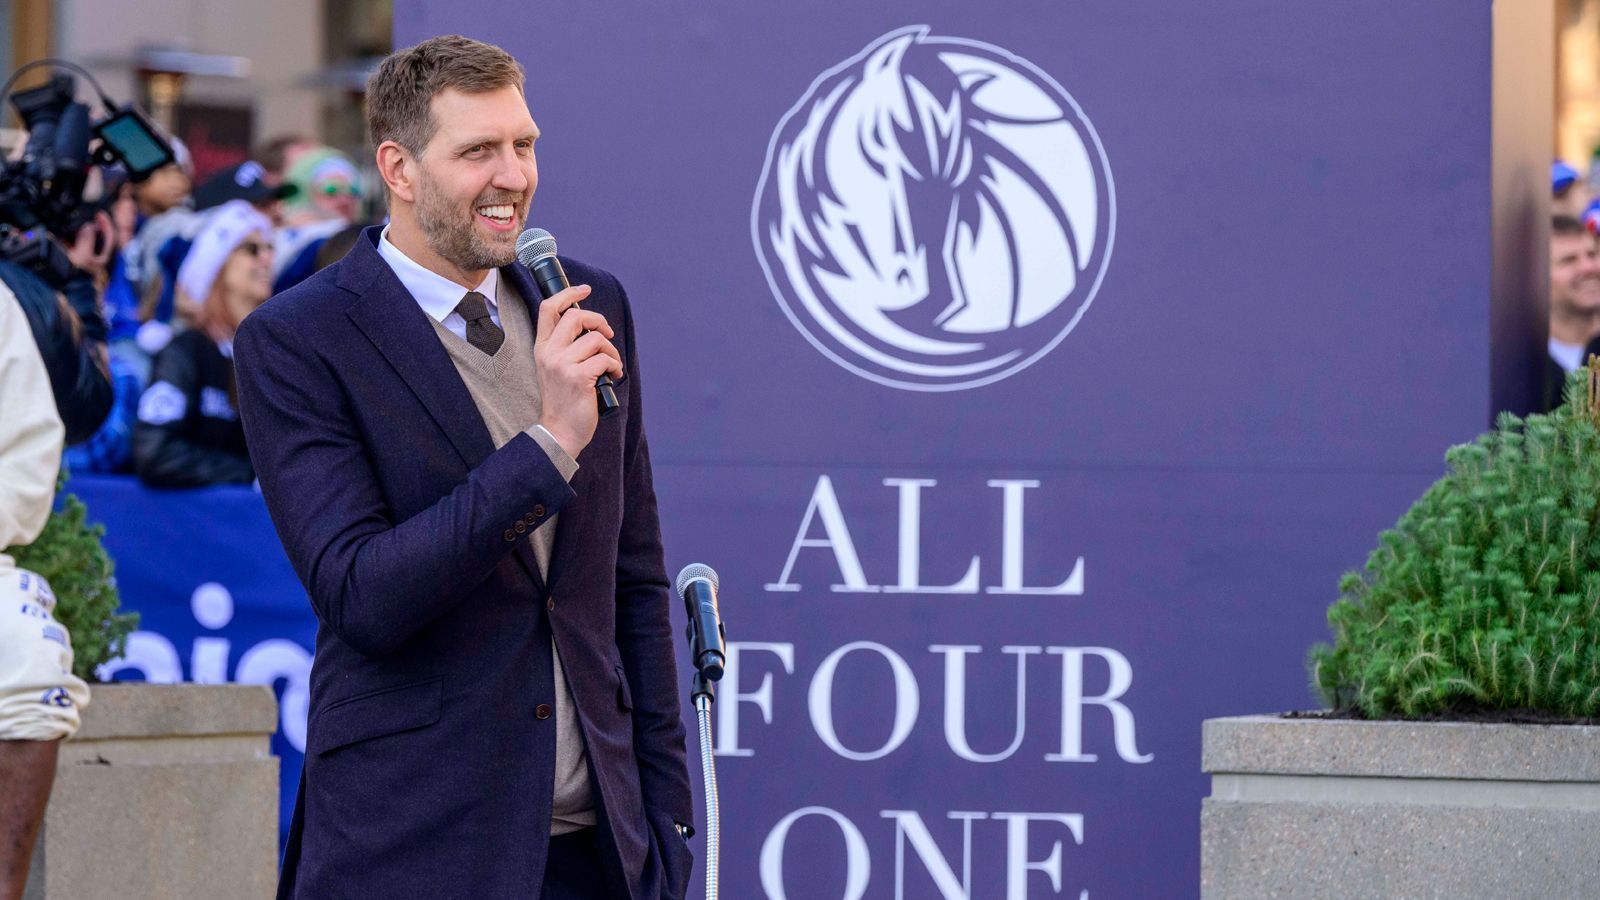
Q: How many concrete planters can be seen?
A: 2